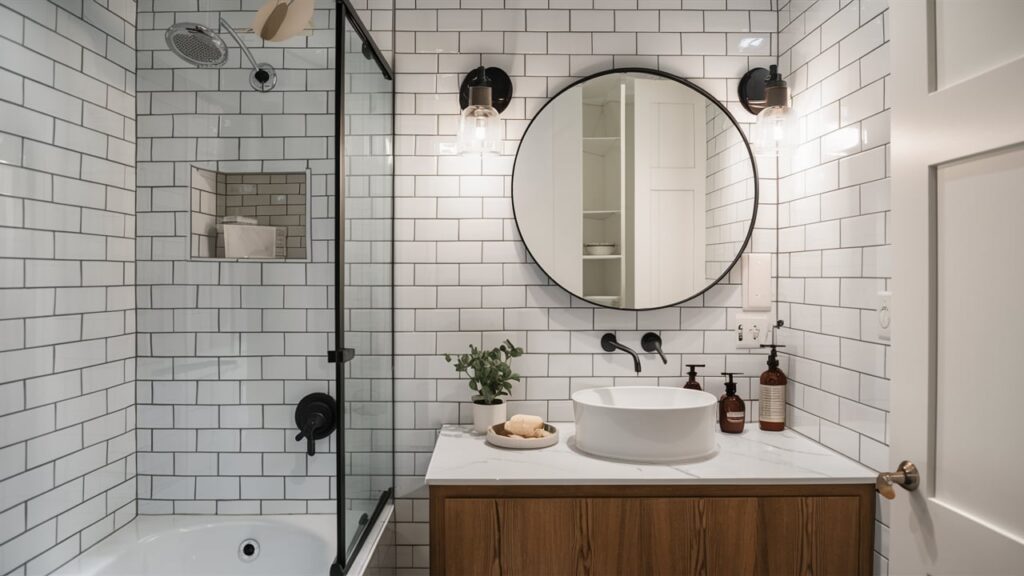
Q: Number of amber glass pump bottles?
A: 3